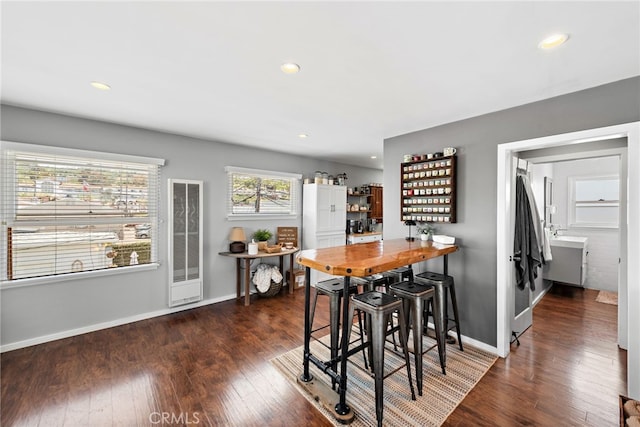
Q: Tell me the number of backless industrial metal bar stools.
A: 6